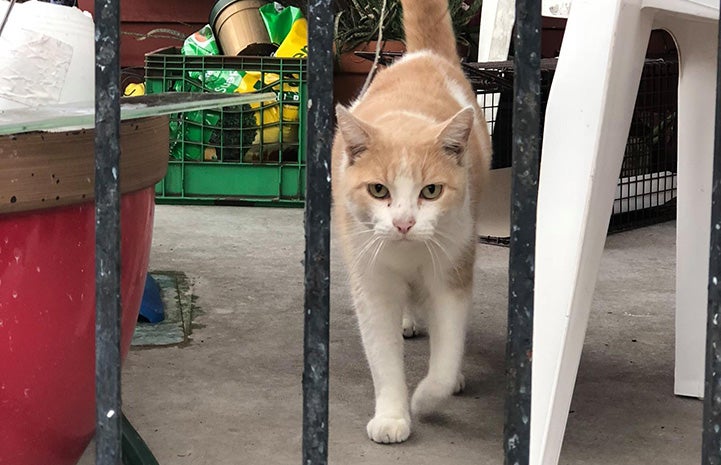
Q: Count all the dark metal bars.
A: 4